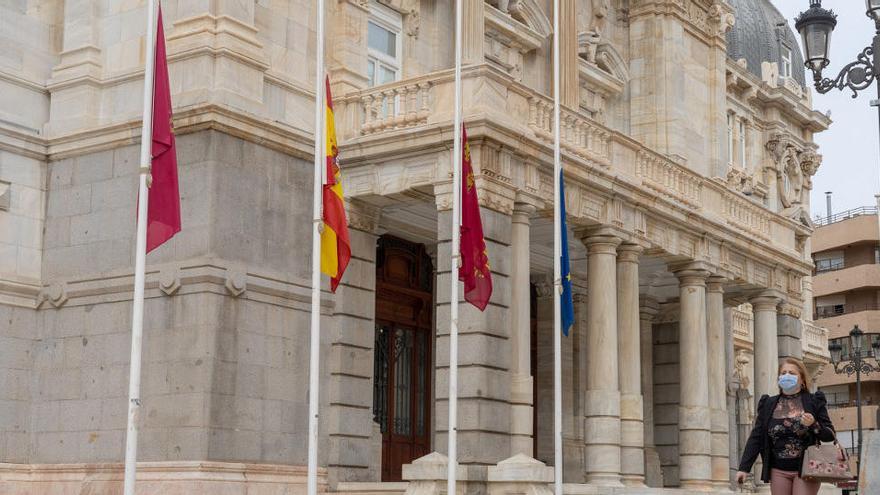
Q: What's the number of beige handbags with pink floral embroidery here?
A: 1